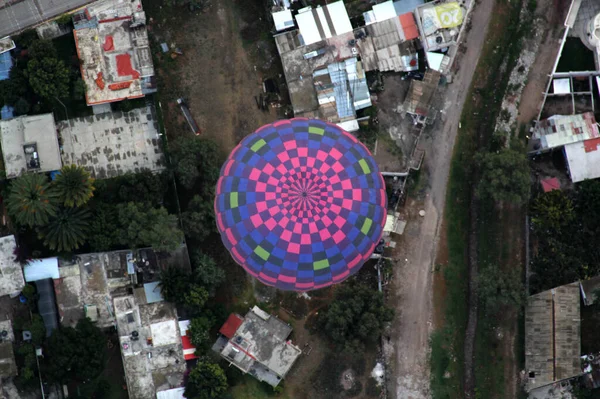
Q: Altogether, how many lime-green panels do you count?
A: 7